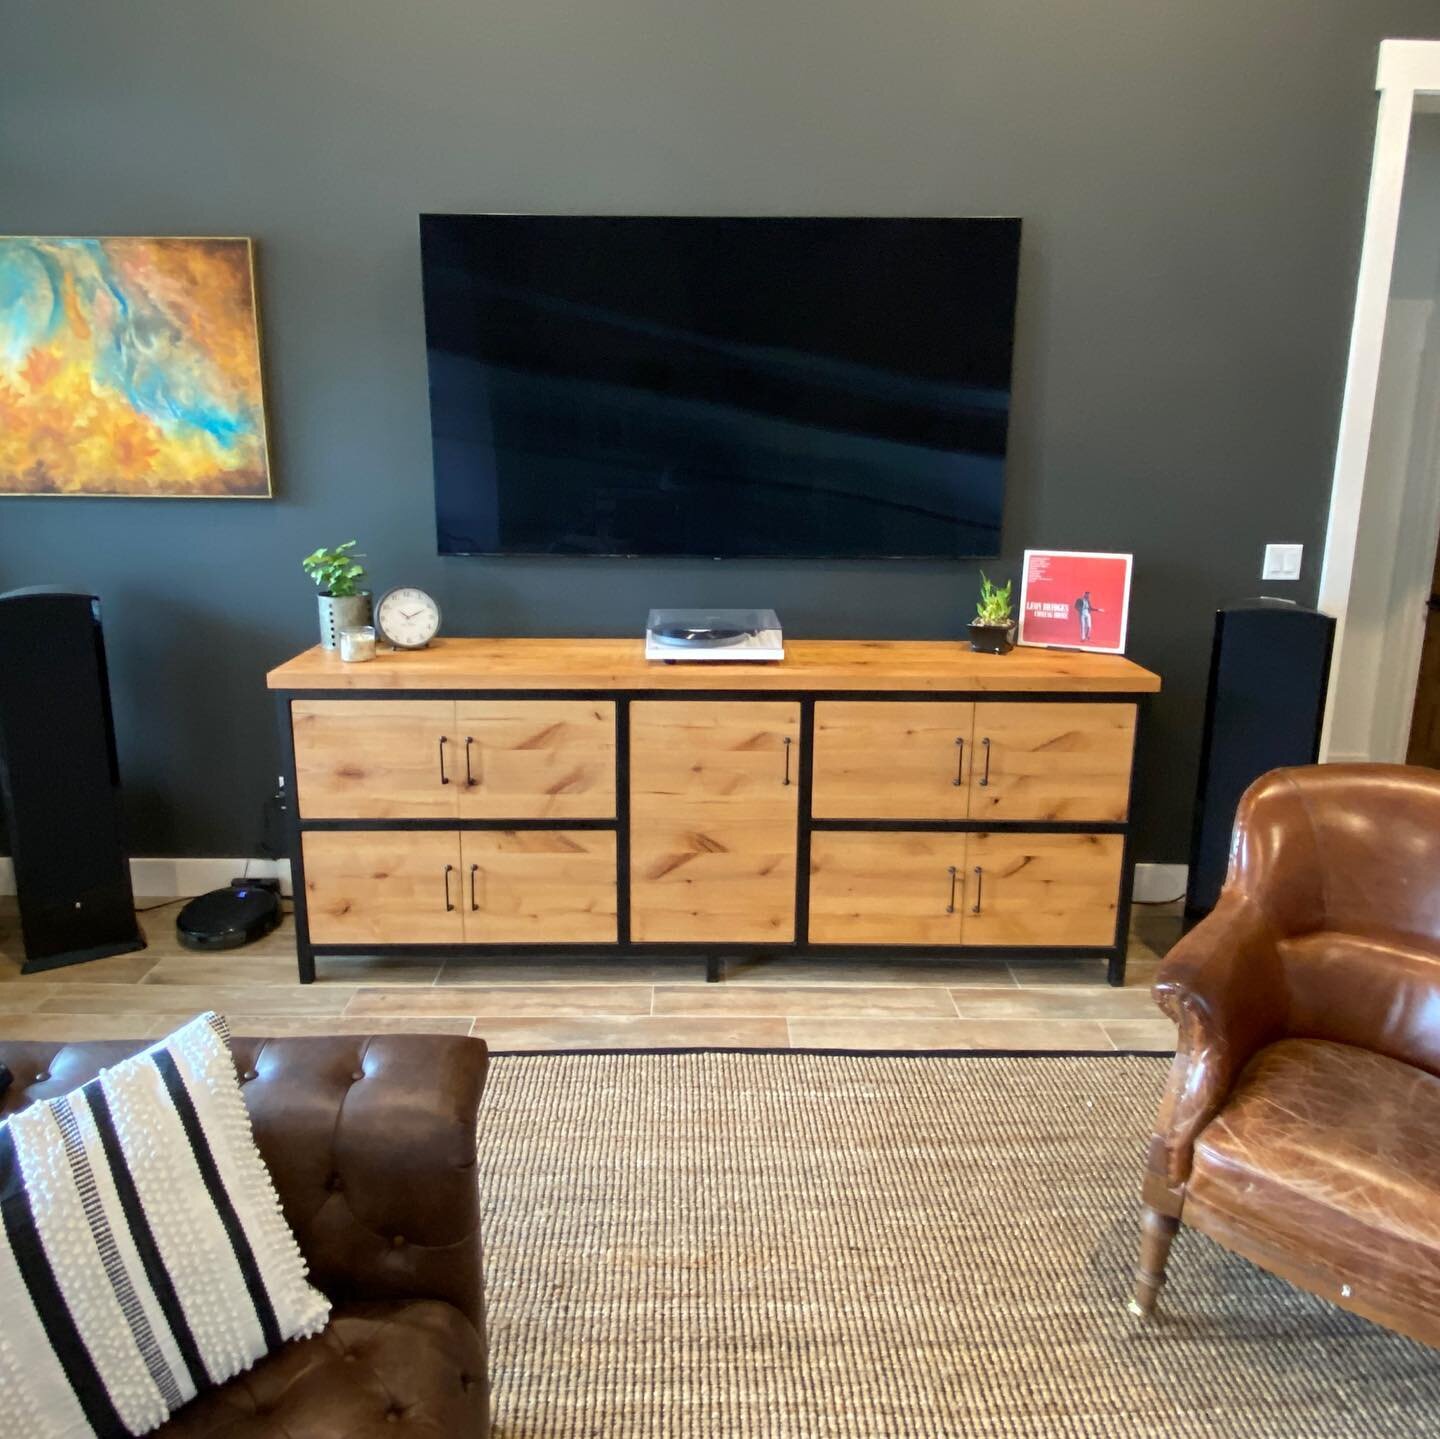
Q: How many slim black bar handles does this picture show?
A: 9